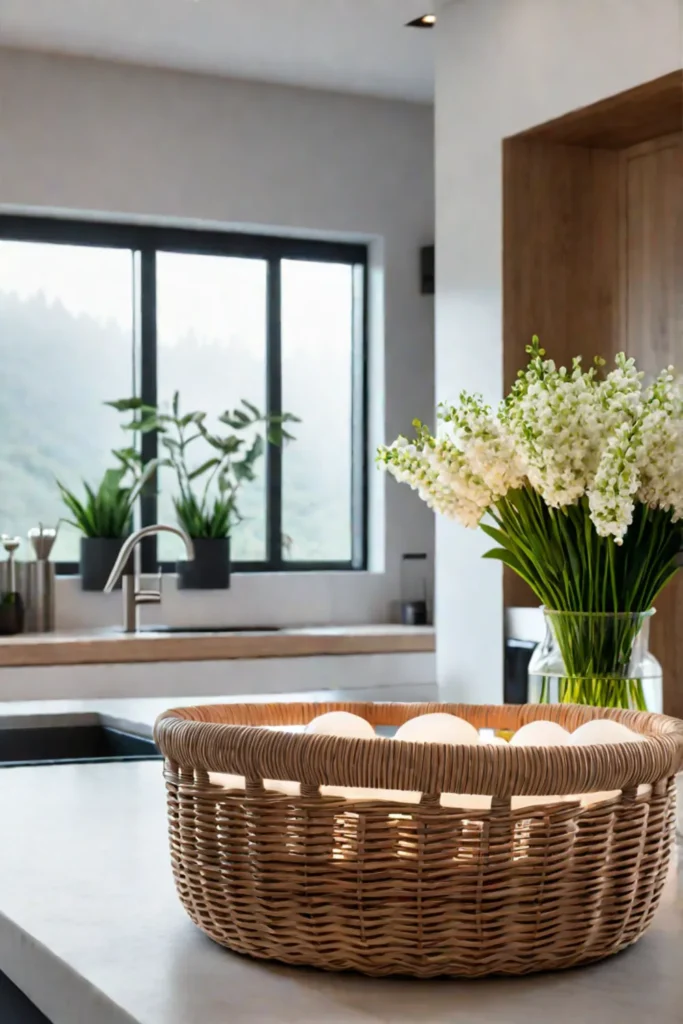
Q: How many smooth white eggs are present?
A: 4